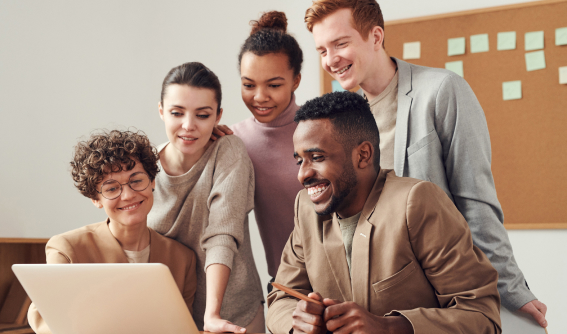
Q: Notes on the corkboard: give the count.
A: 11